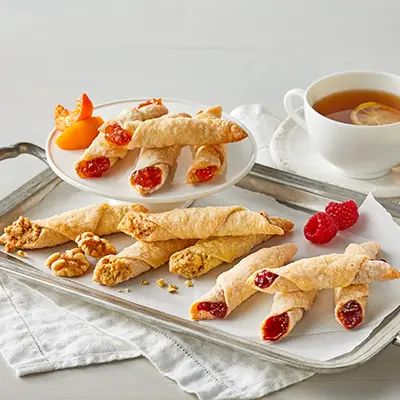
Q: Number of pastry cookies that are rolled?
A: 12